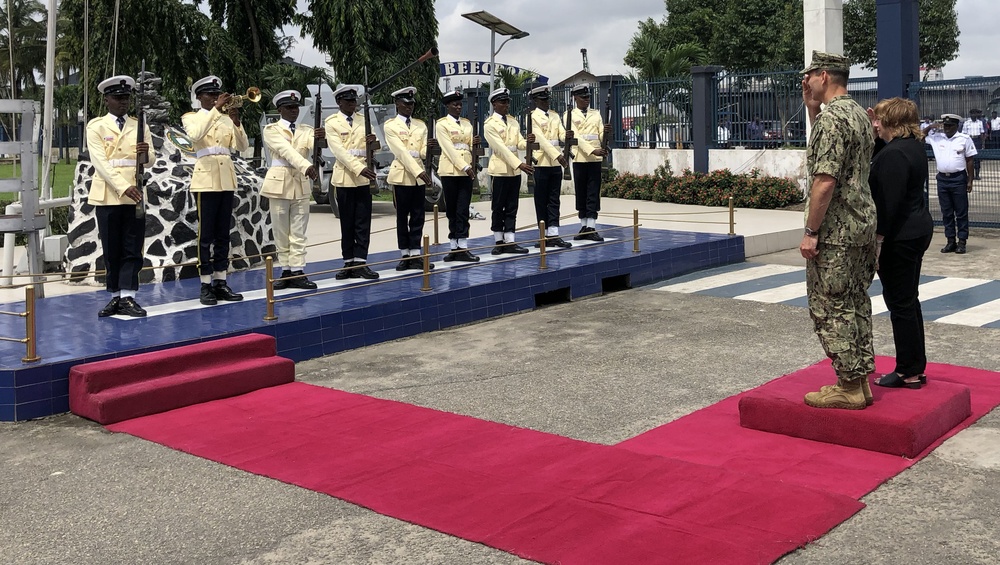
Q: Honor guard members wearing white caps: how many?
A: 9